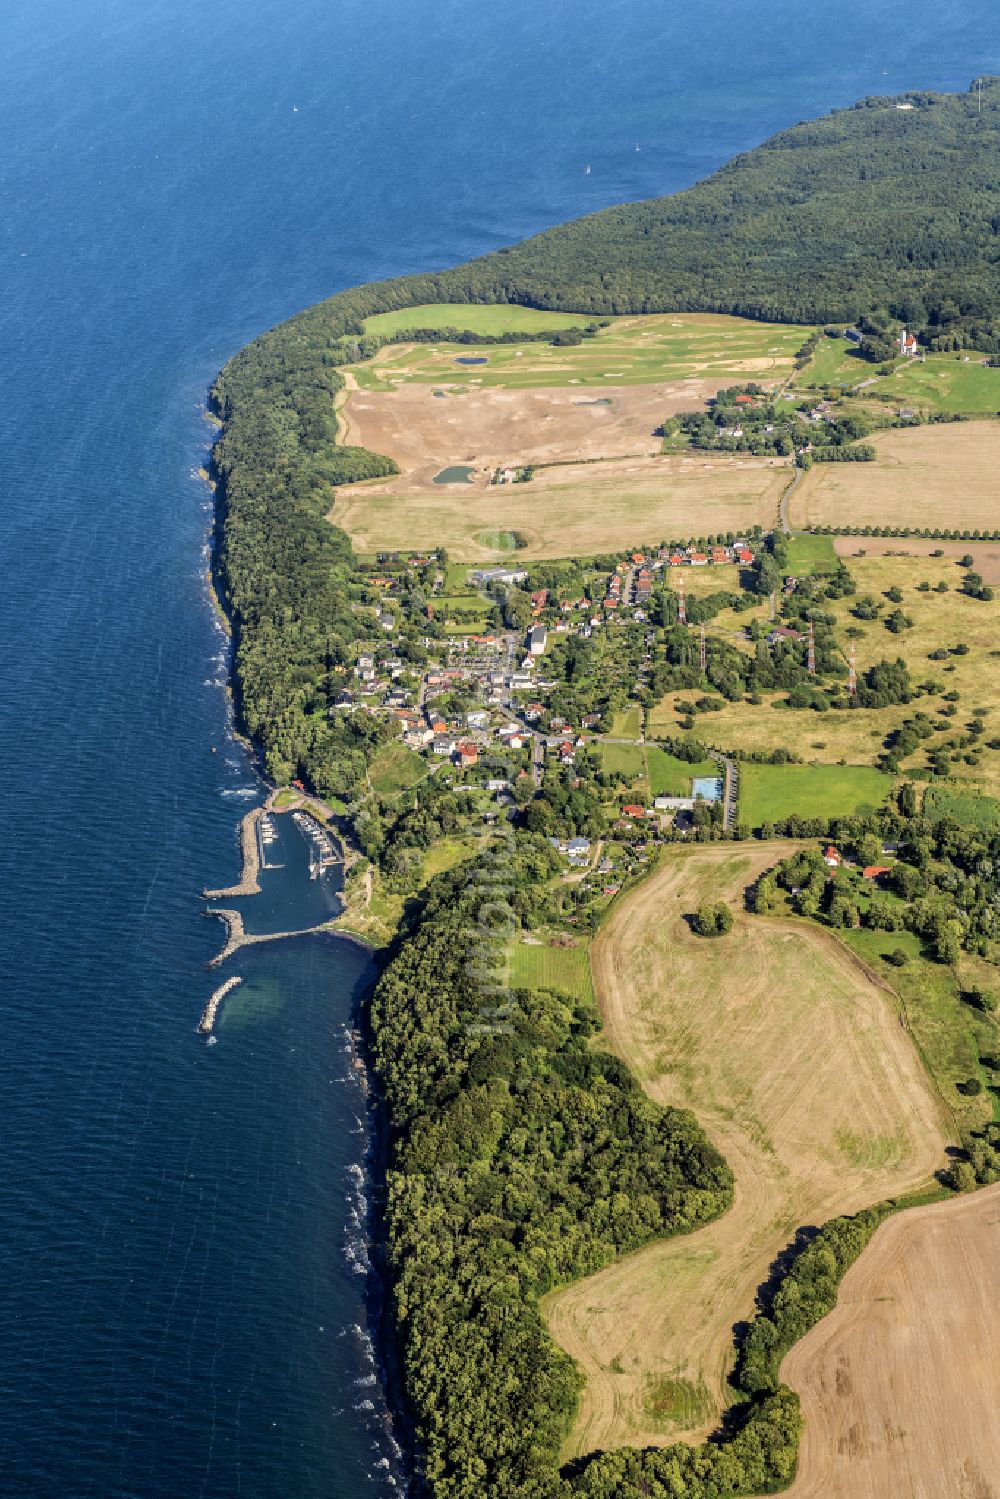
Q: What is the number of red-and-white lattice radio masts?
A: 4